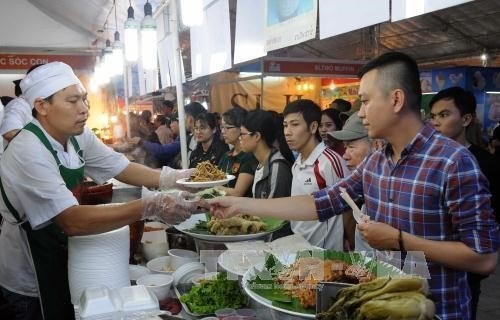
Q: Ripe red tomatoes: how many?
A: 0